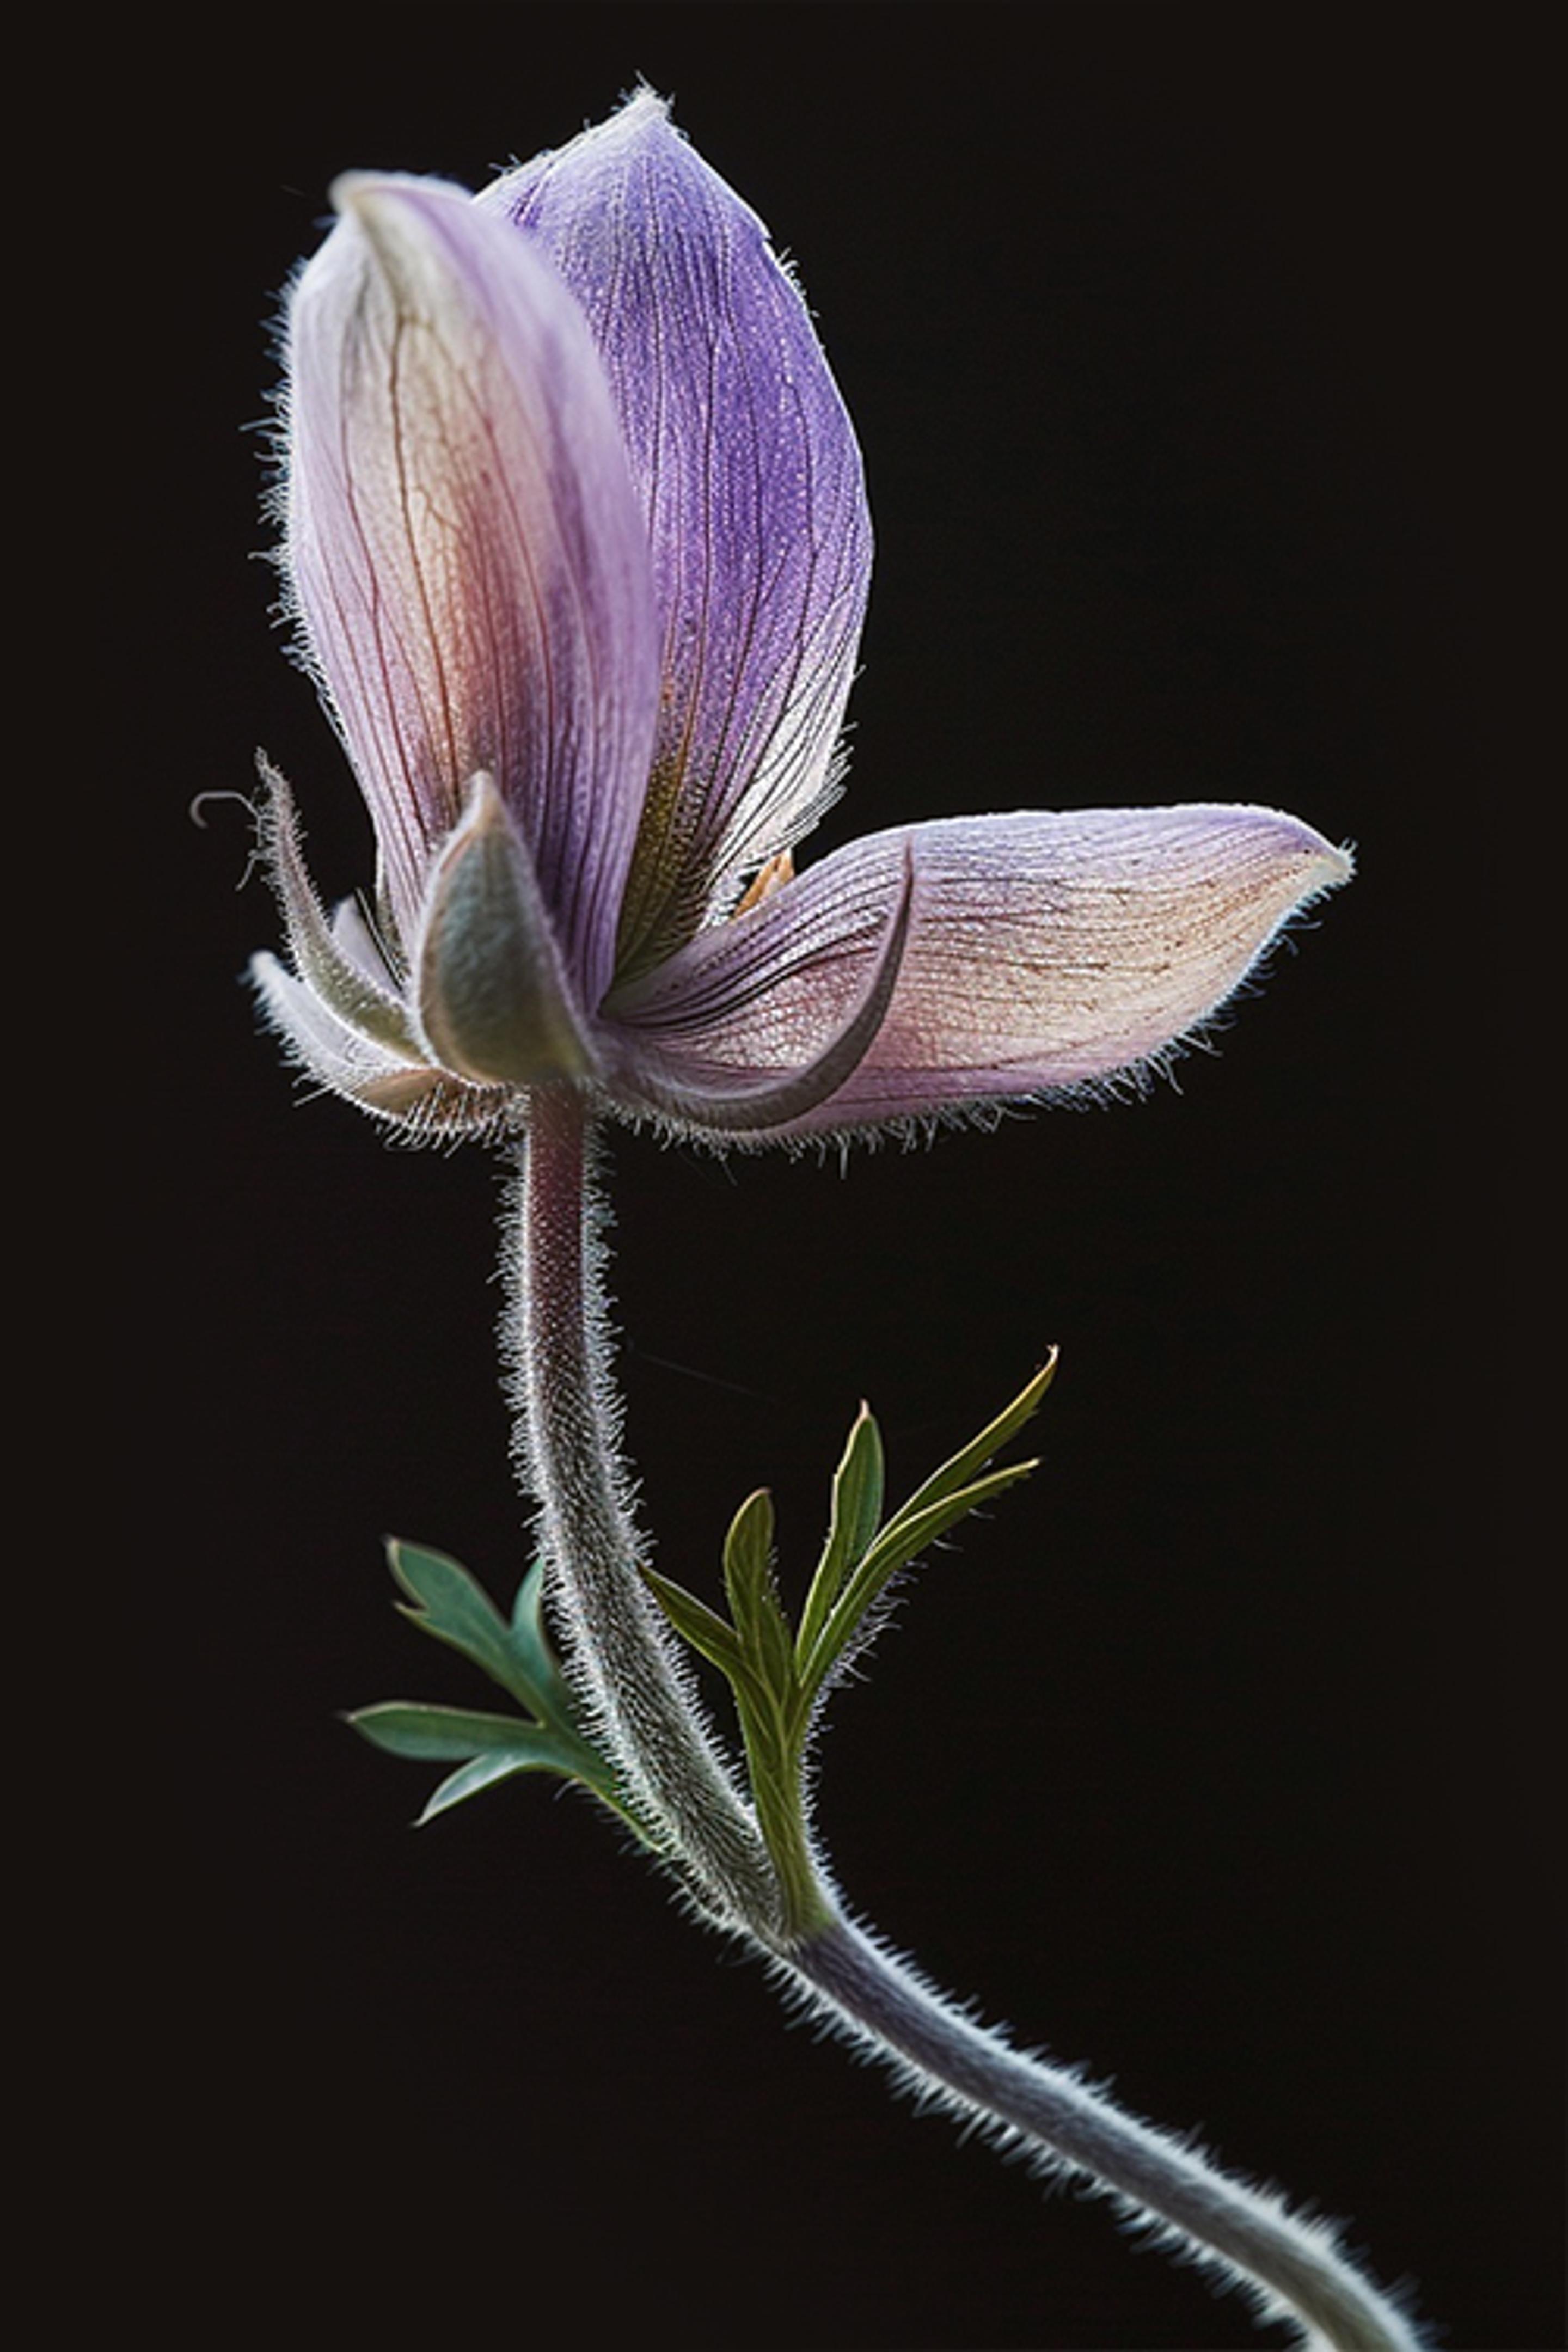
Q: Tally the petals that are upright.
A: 2